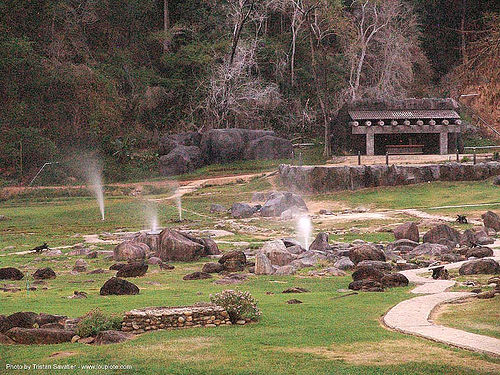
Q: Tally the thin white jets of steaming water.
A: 4